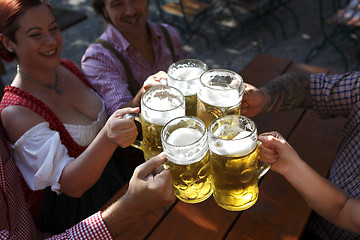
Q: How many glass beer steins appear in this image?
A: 5